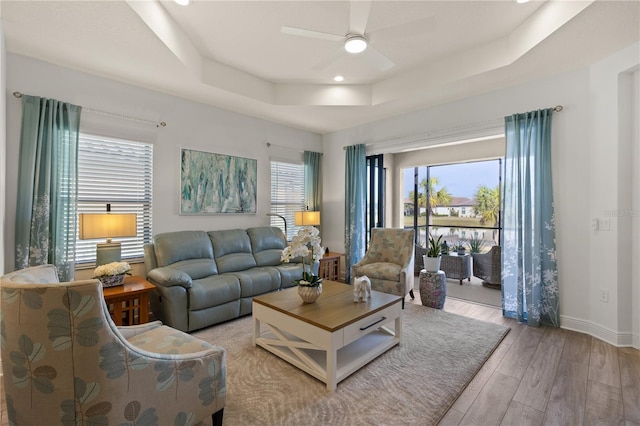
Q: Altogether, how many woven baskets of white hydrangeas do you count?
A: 1